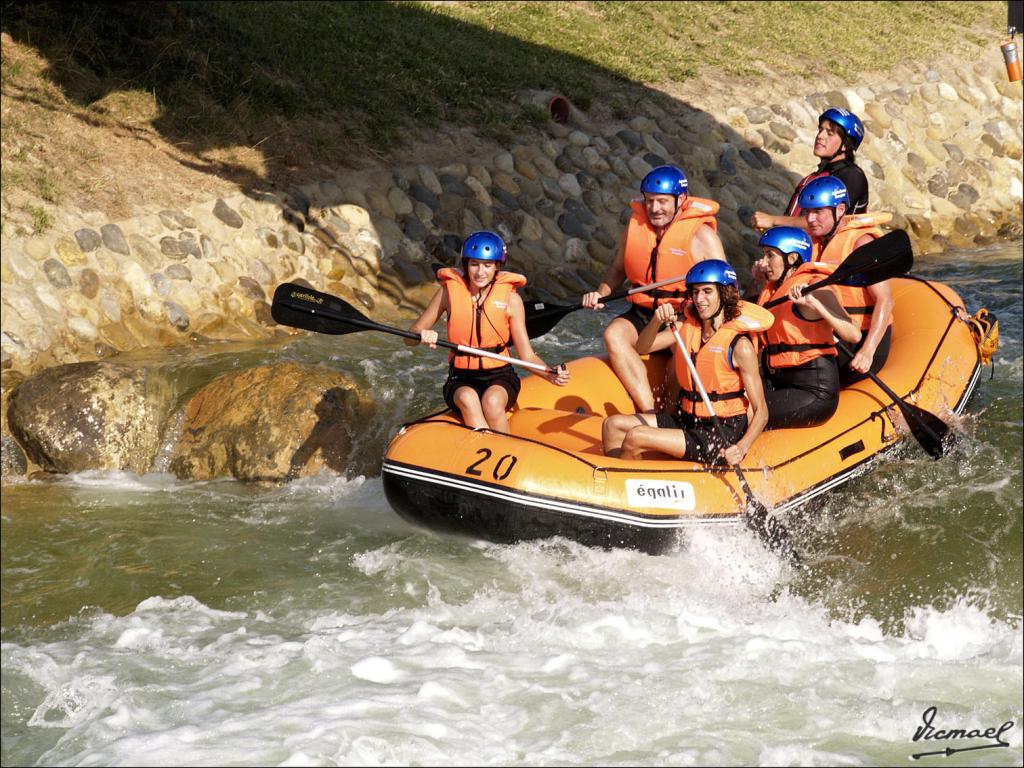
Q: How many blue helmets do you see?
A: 6